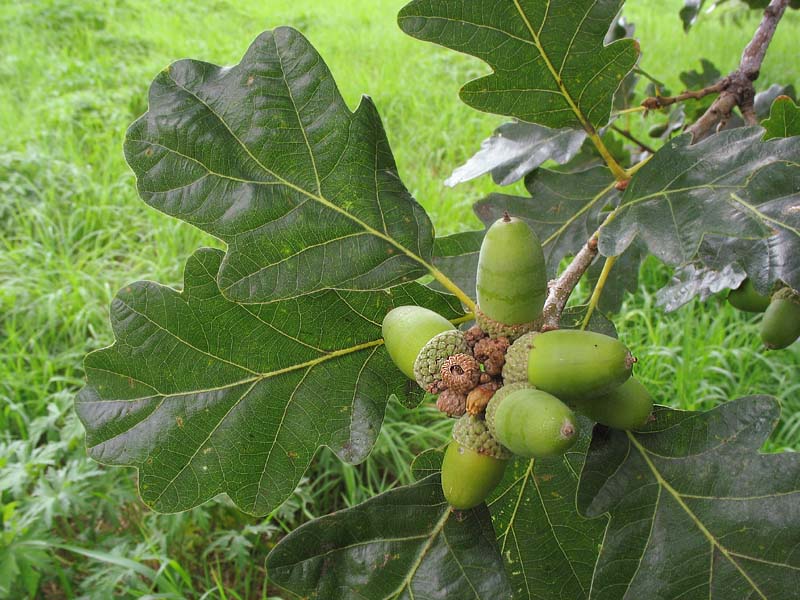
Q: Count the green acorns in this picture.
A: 8